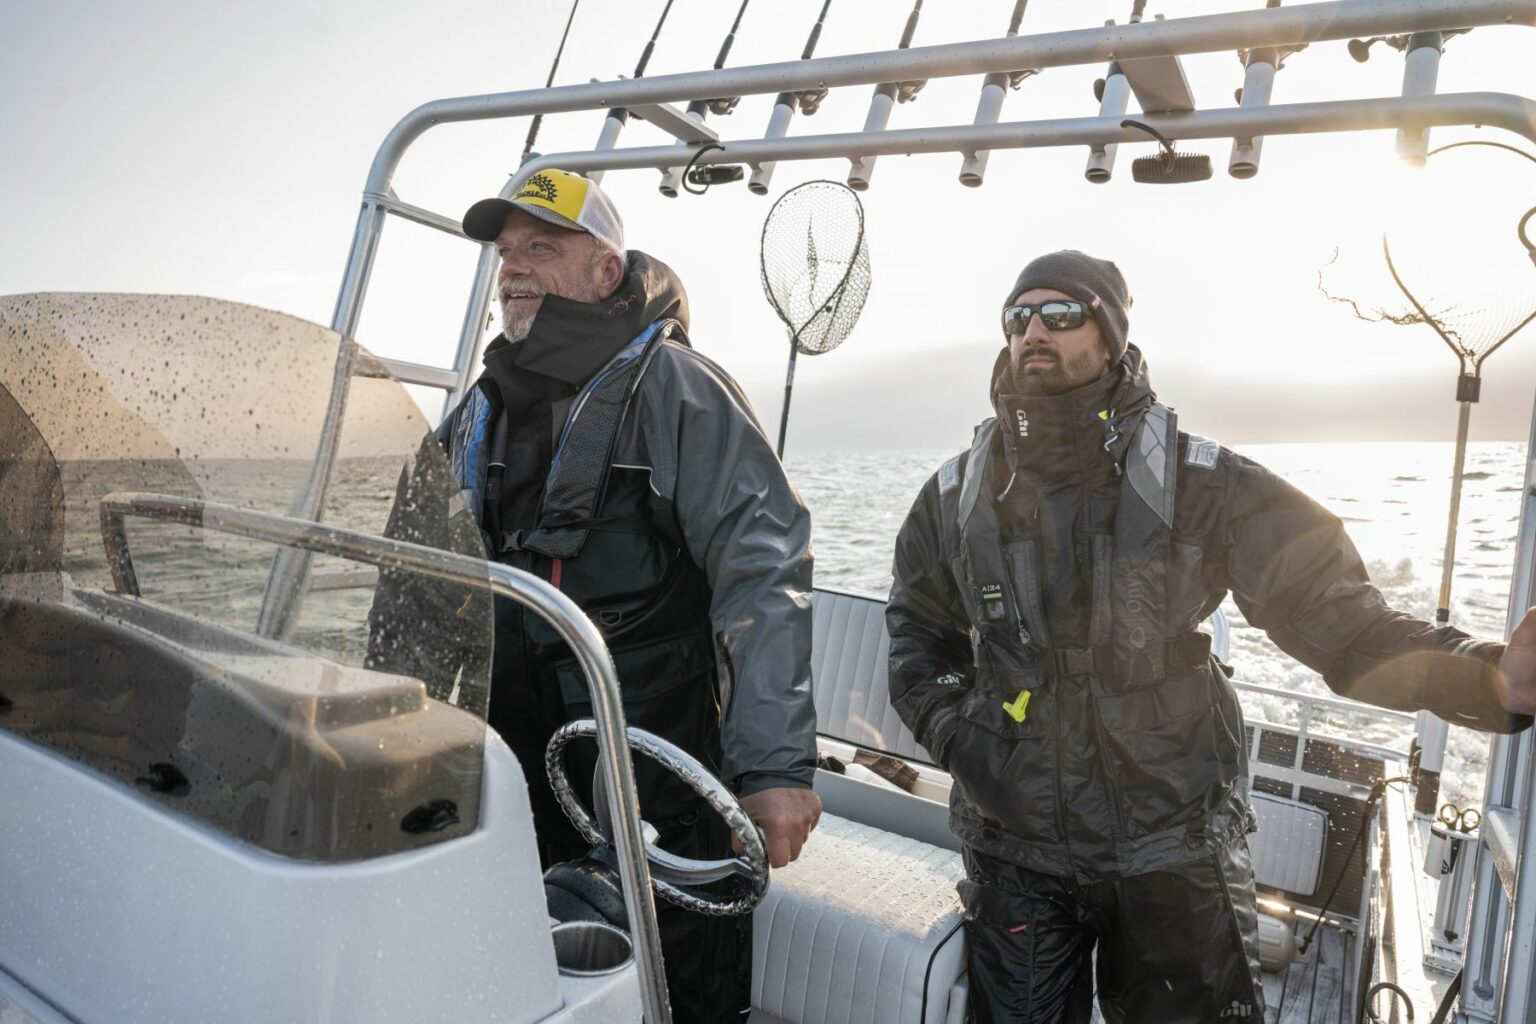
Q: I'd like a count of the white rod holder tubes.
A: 8